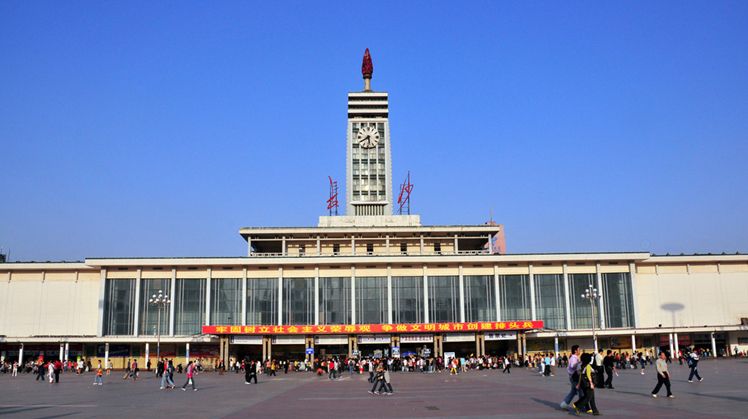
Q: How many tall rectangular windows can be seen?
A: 15